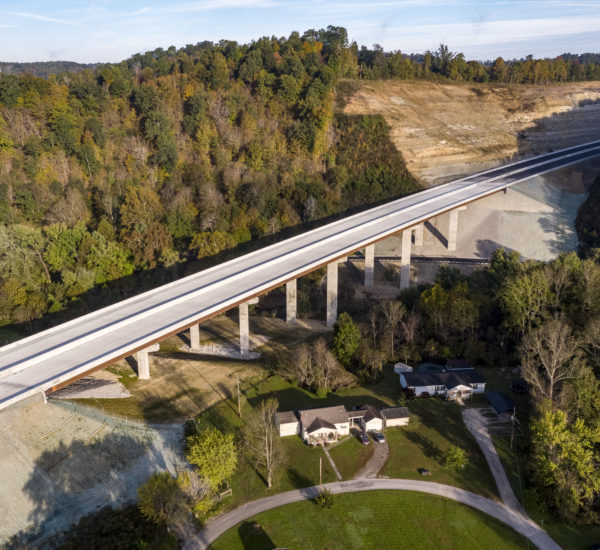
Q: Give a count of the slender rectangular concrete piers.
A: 9